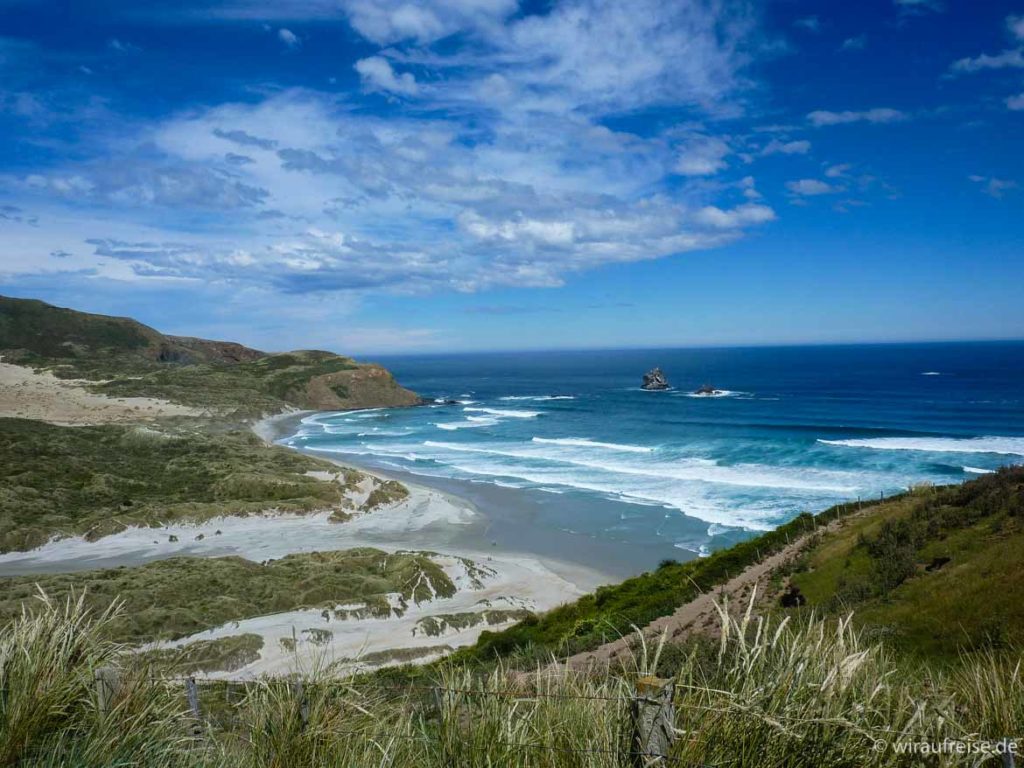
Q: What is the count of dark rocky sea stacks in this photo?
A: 2